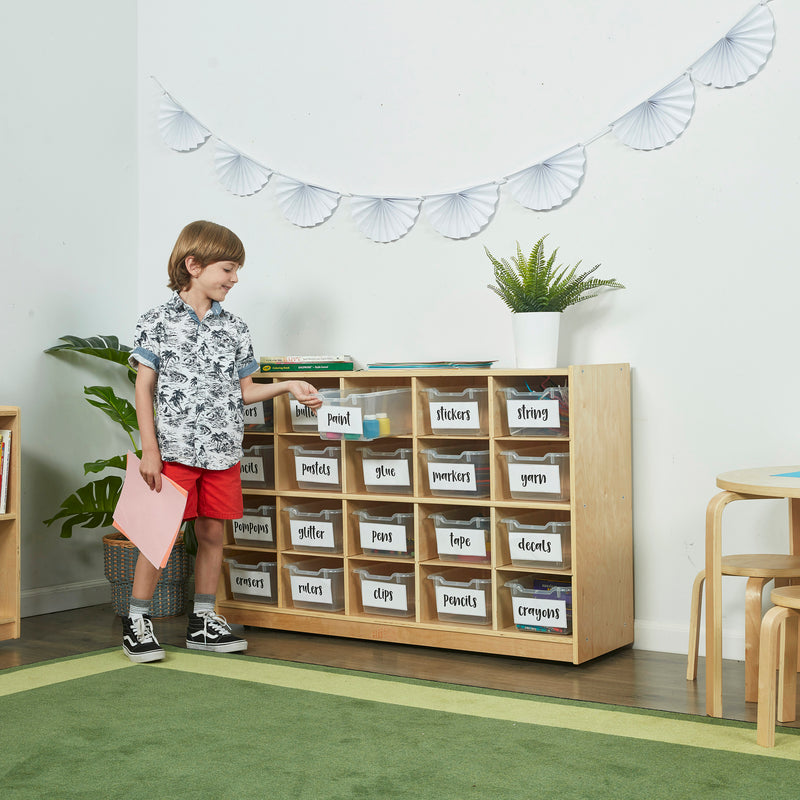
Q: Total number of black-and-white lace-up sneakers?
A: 2